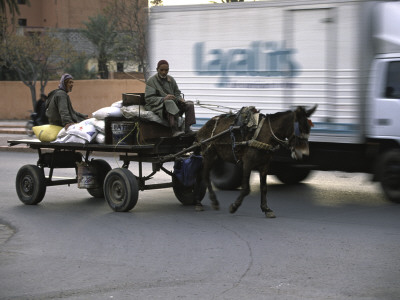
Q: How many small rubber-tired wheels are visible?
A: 4